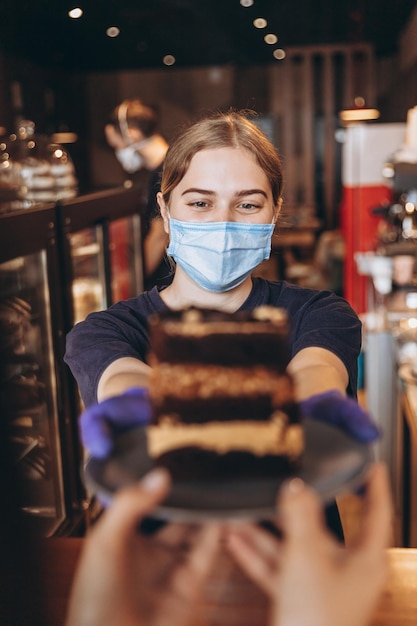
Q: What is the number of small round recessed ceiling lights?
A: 7